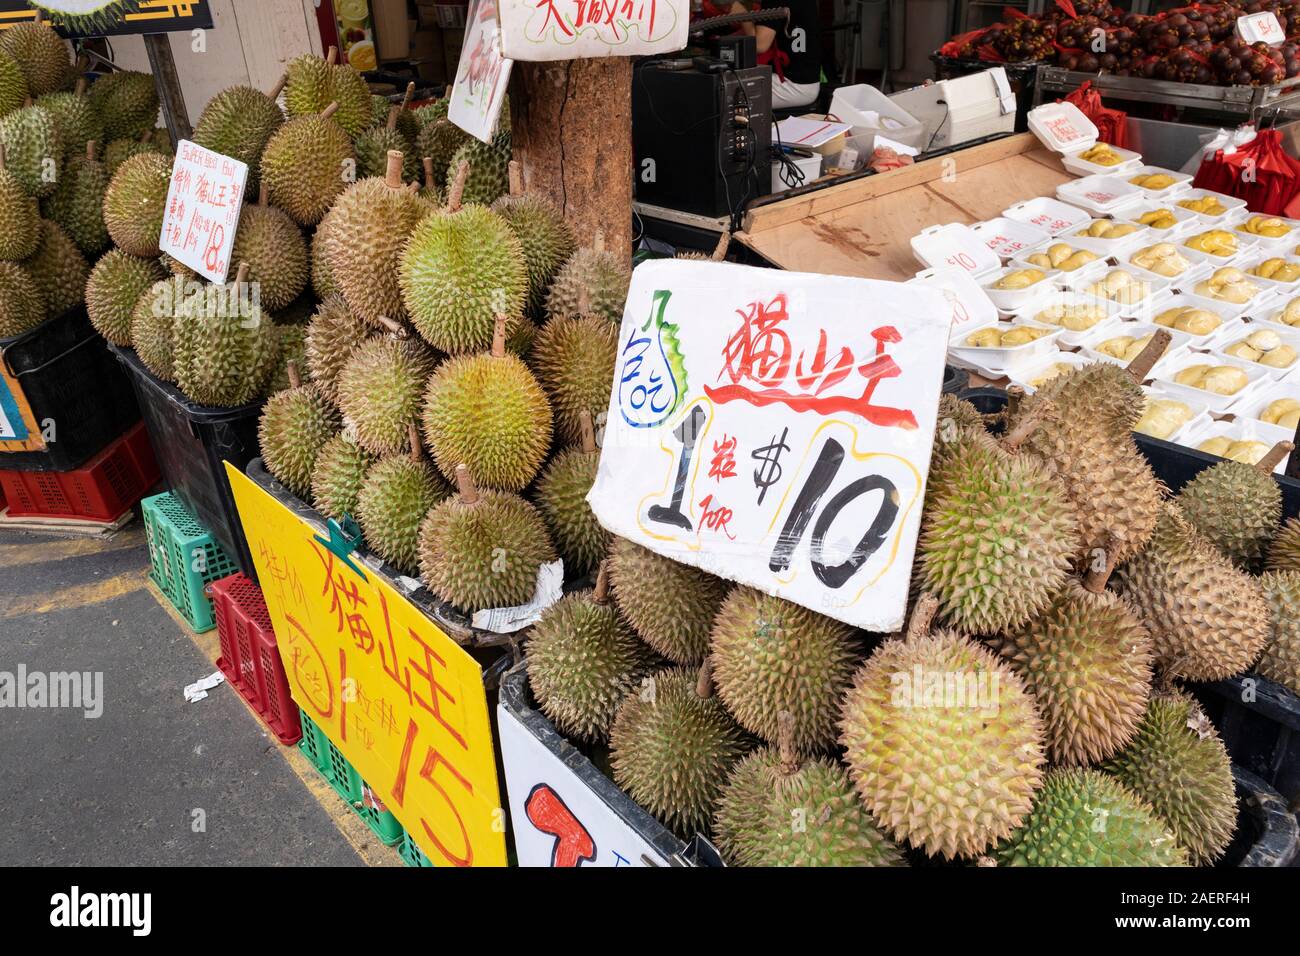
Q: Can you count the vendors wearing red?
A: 1